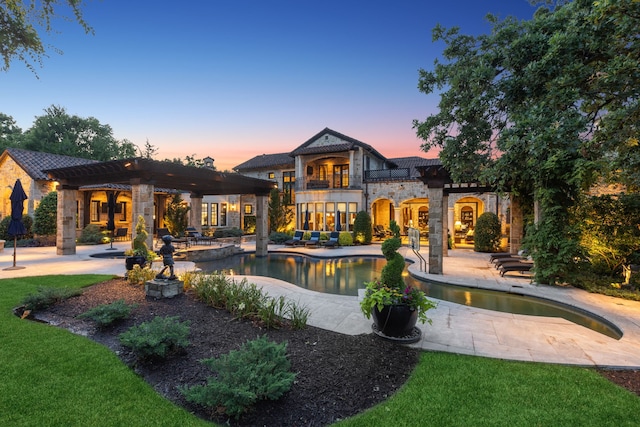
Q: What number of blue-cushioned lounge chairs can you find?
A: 3